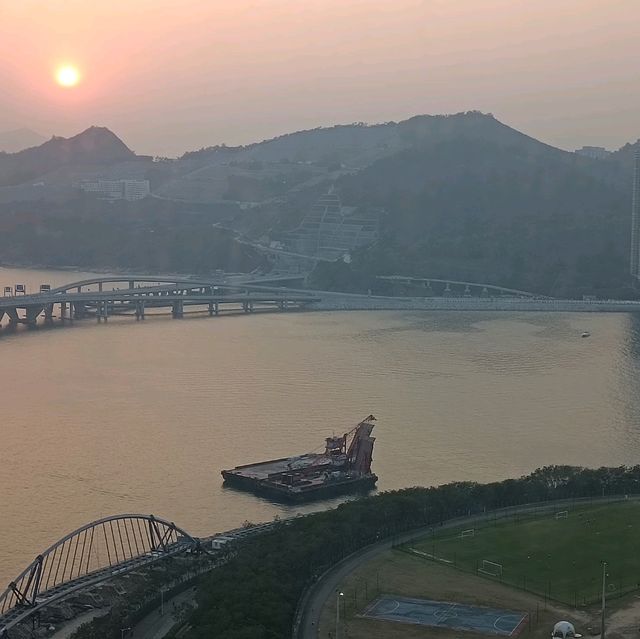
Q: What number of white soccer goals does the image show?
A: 3